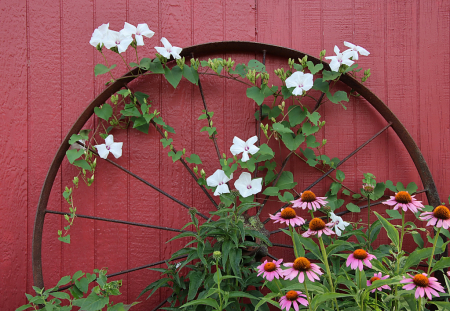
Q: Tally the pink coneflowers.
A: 11